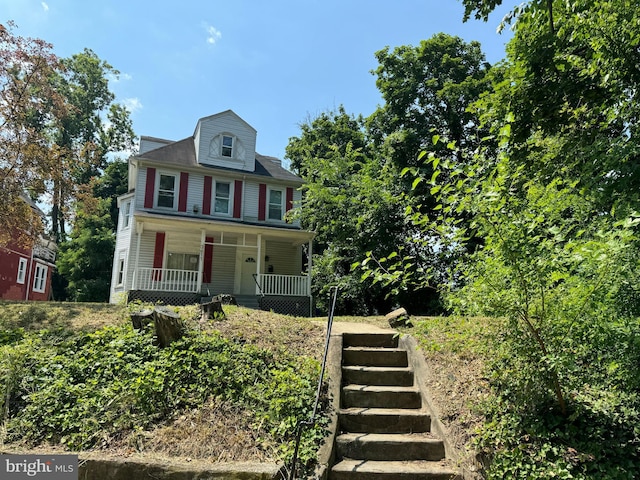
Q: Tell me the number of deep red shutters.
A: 8